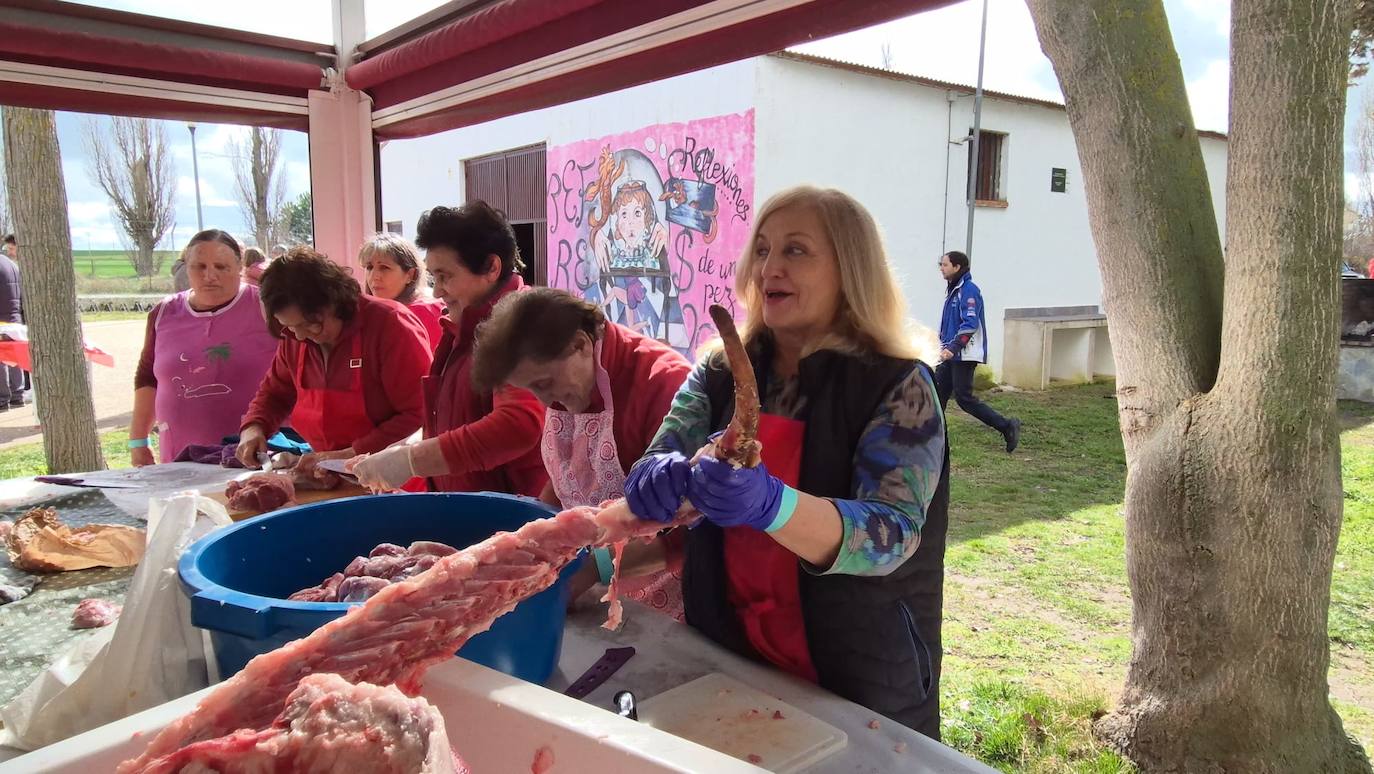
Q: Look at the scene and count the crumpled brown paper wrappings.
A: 1